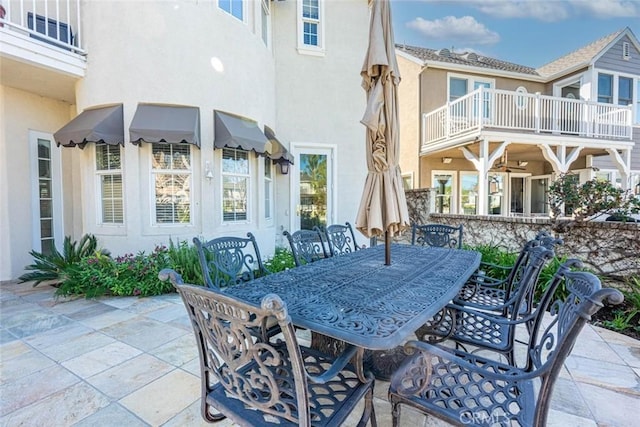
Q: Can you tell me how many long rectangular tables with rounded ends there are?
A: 1